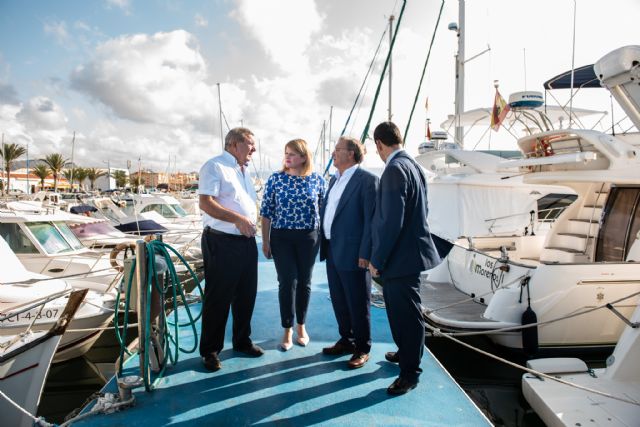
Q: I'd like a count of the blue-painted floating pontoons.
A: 1